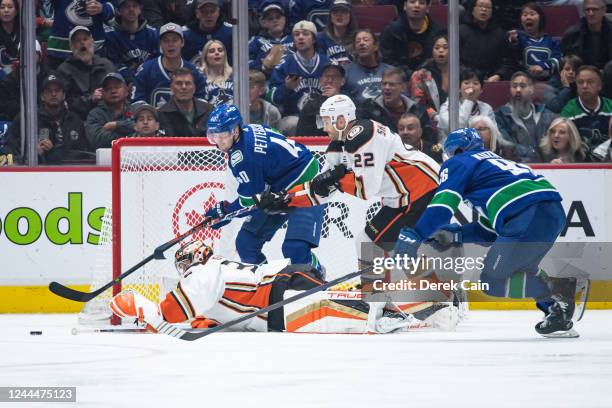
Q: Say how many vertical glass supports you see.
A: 3